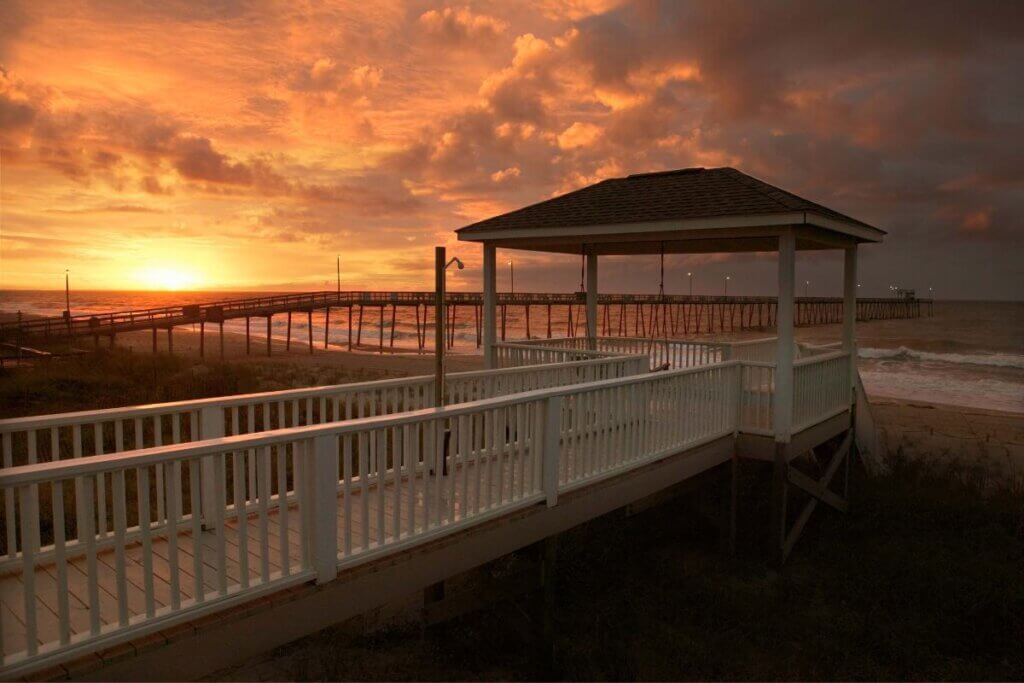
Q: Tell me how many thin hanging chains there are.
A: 2